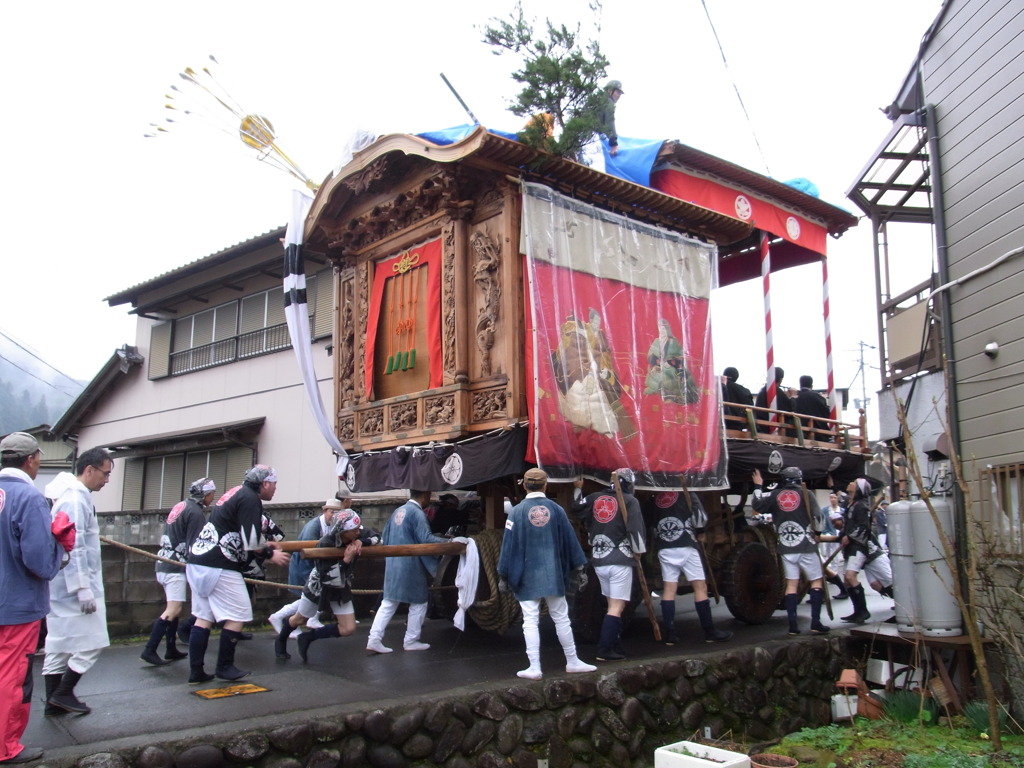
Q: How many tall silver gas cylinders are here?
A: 2